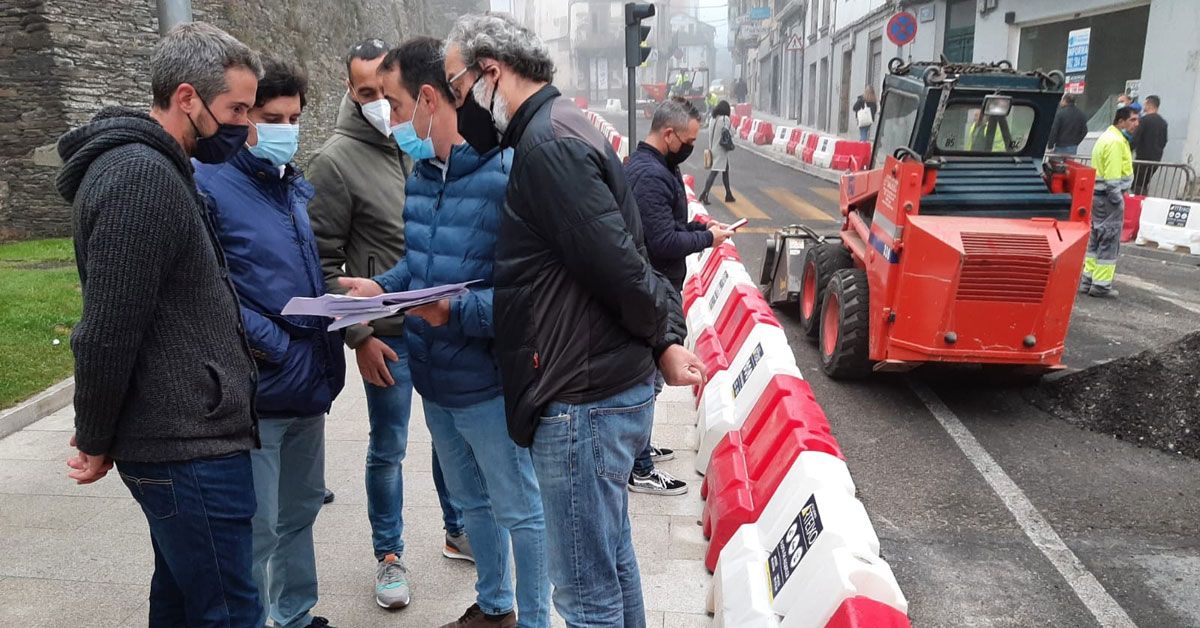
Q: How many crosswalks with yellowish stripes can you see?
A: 1